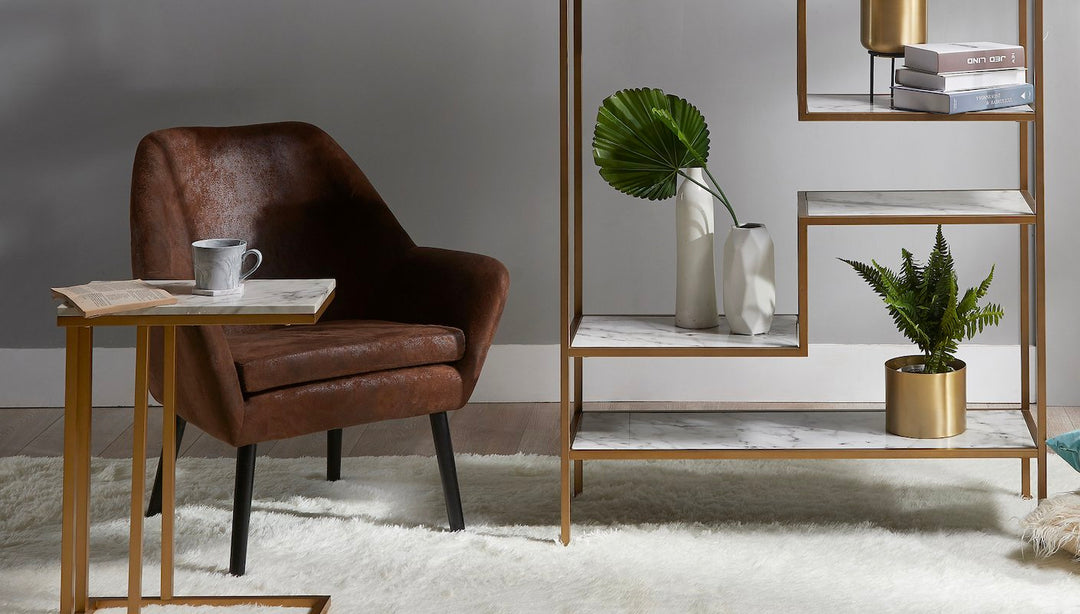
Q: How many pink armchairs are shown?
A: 0